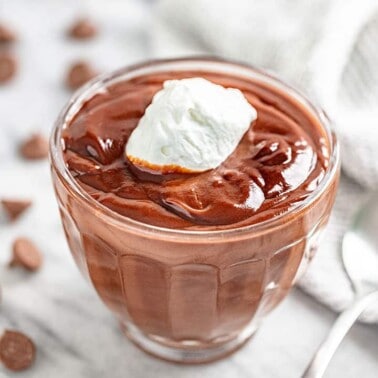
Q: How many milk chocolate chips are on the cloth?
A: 0